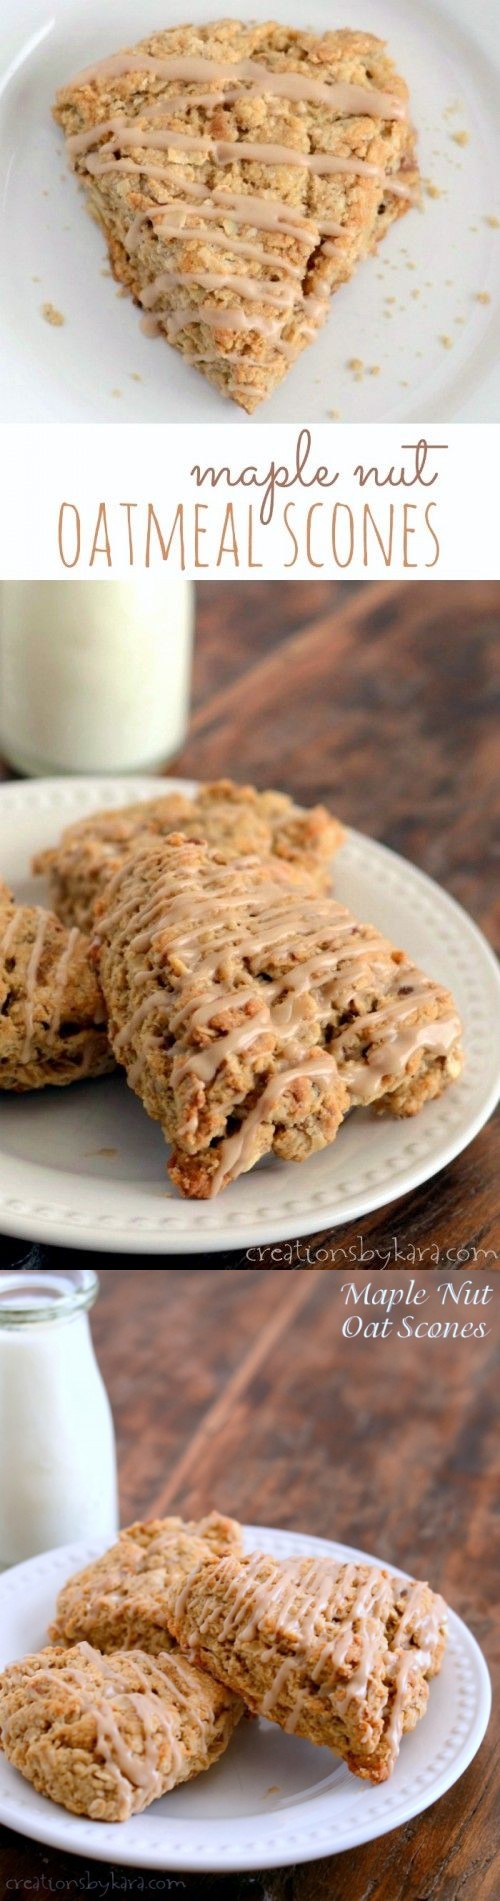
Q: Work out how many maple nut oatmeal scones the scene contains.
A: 7